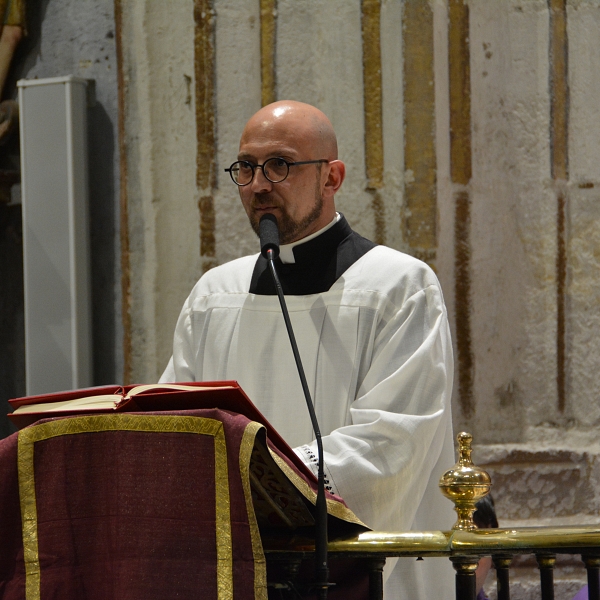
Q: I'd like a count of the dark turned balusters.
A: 5